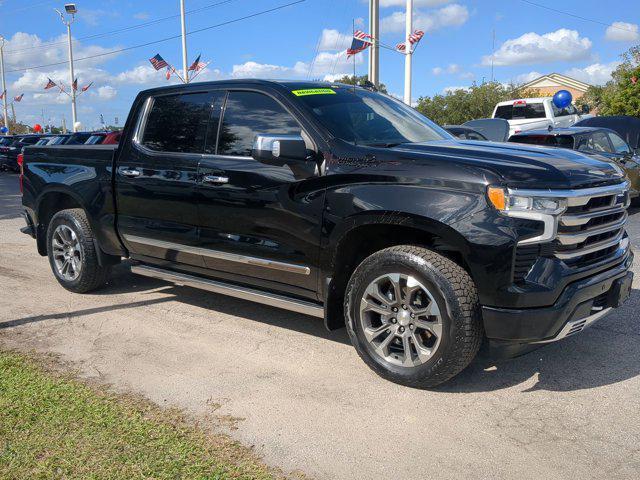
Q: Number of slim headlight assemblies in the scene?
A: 1